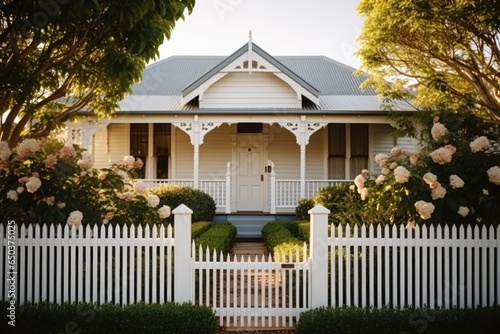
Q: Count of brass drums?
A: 0